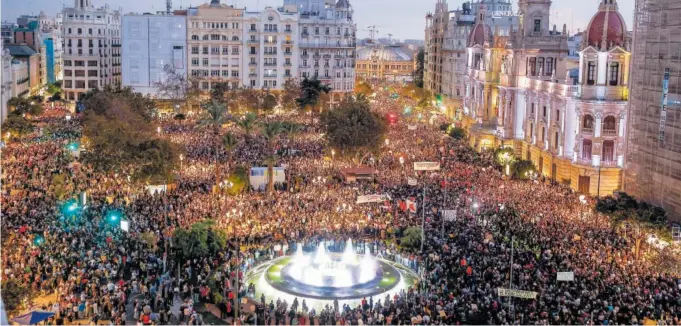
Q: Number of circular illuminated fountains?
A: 1